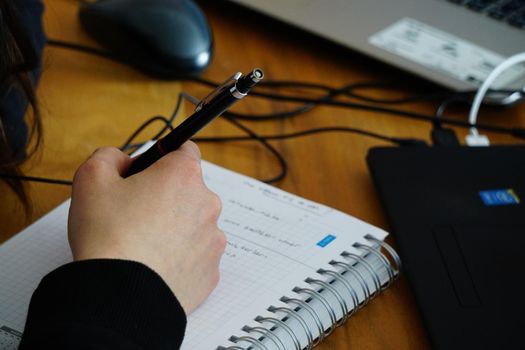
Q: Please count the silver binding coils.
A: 13